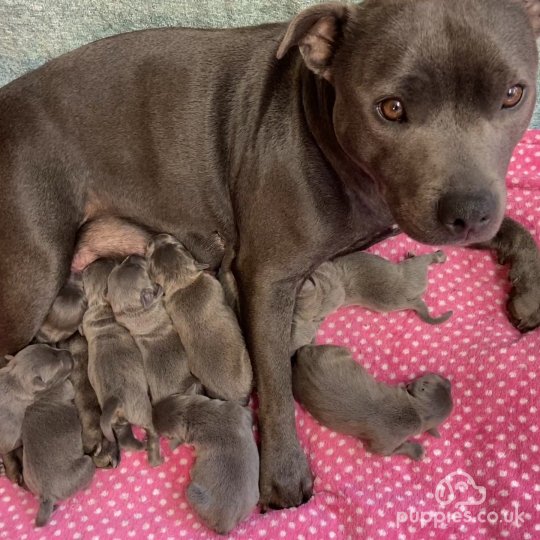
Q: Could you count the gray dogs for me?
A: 10